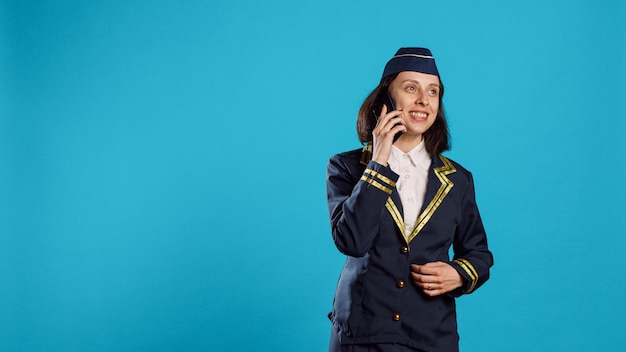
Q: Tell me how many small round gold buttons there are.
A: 3